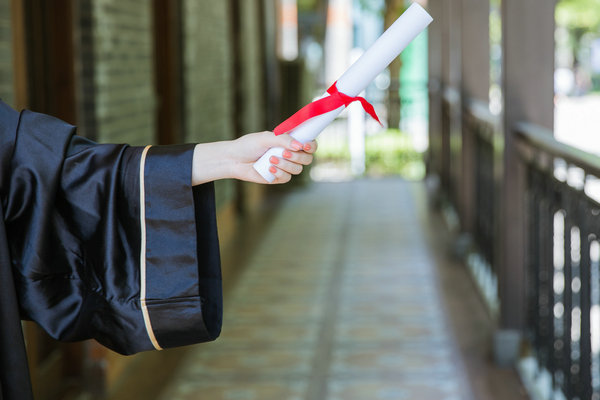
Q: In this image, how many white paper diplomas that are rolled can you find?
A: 1